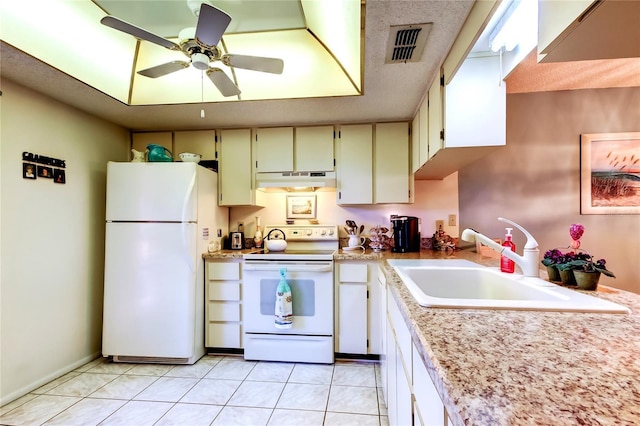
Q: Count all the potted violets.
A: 3